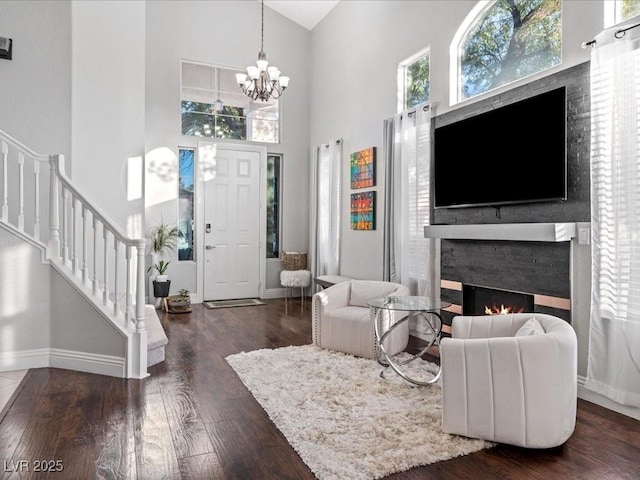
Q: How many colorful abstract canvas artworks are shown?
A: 2